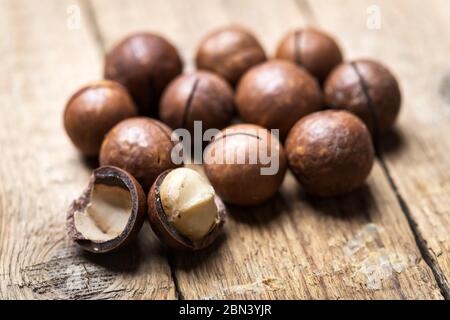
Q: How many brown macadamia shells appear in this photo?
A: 12